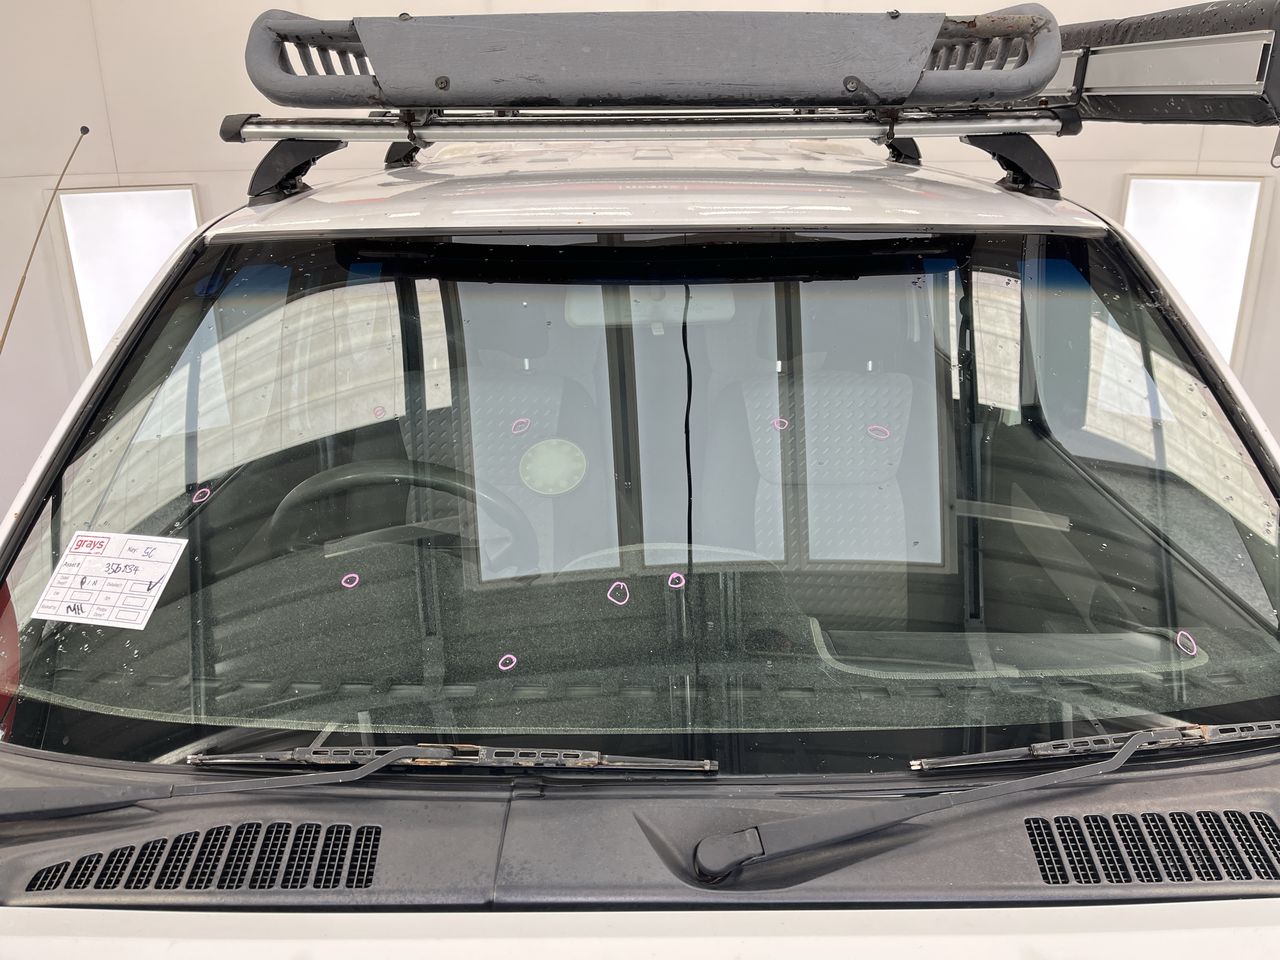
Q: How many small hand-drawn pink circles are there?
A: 10